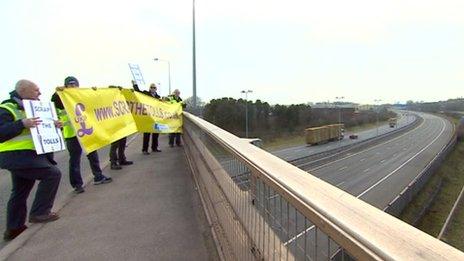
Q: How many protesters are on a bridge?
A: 5